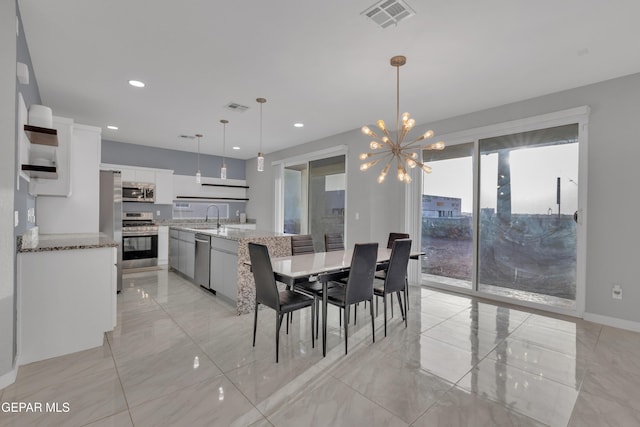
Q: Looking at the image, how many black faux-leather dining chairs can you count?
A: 6